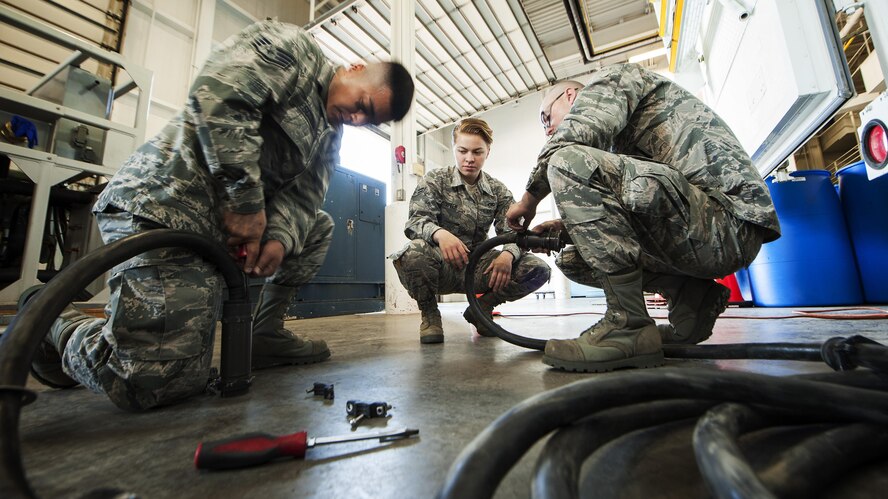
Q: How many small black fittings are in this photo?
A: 2